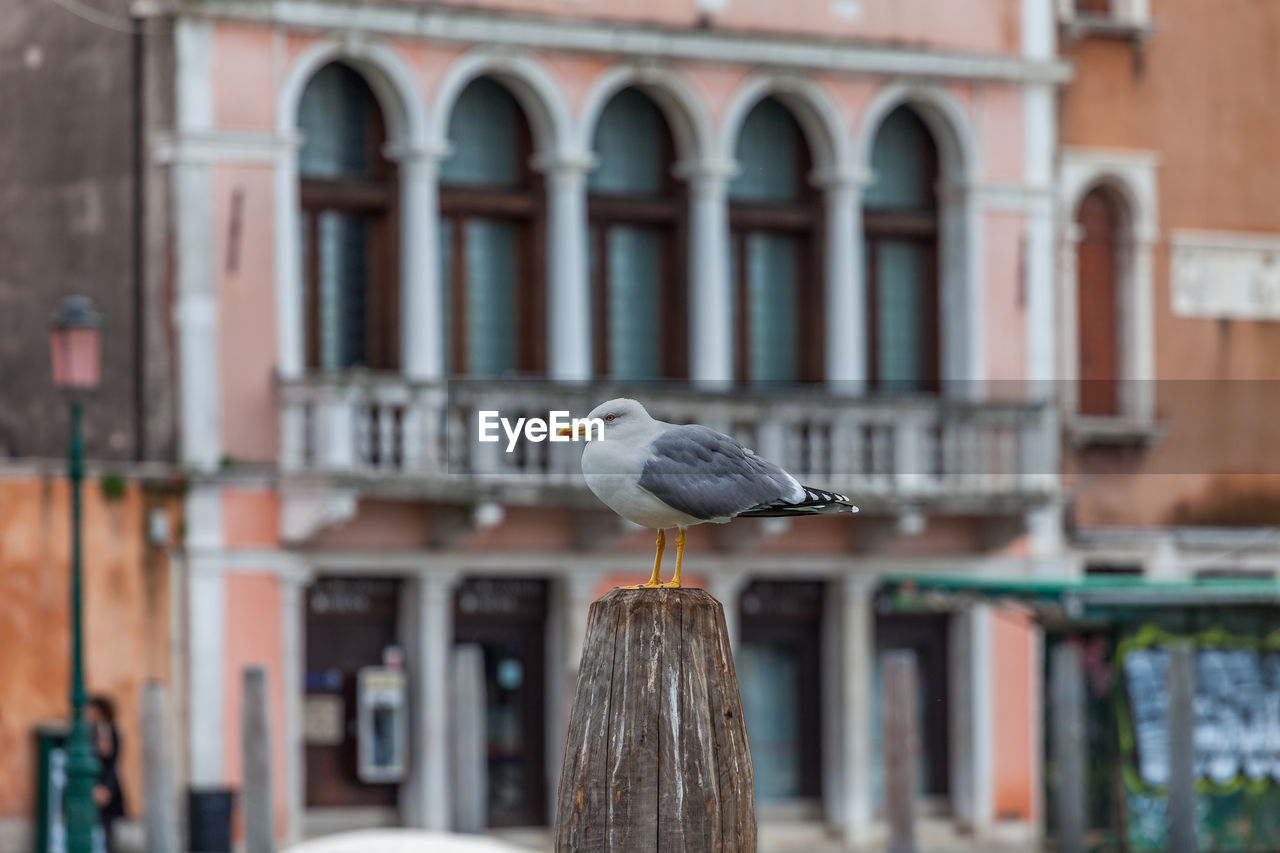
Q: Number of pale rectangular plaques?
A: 1